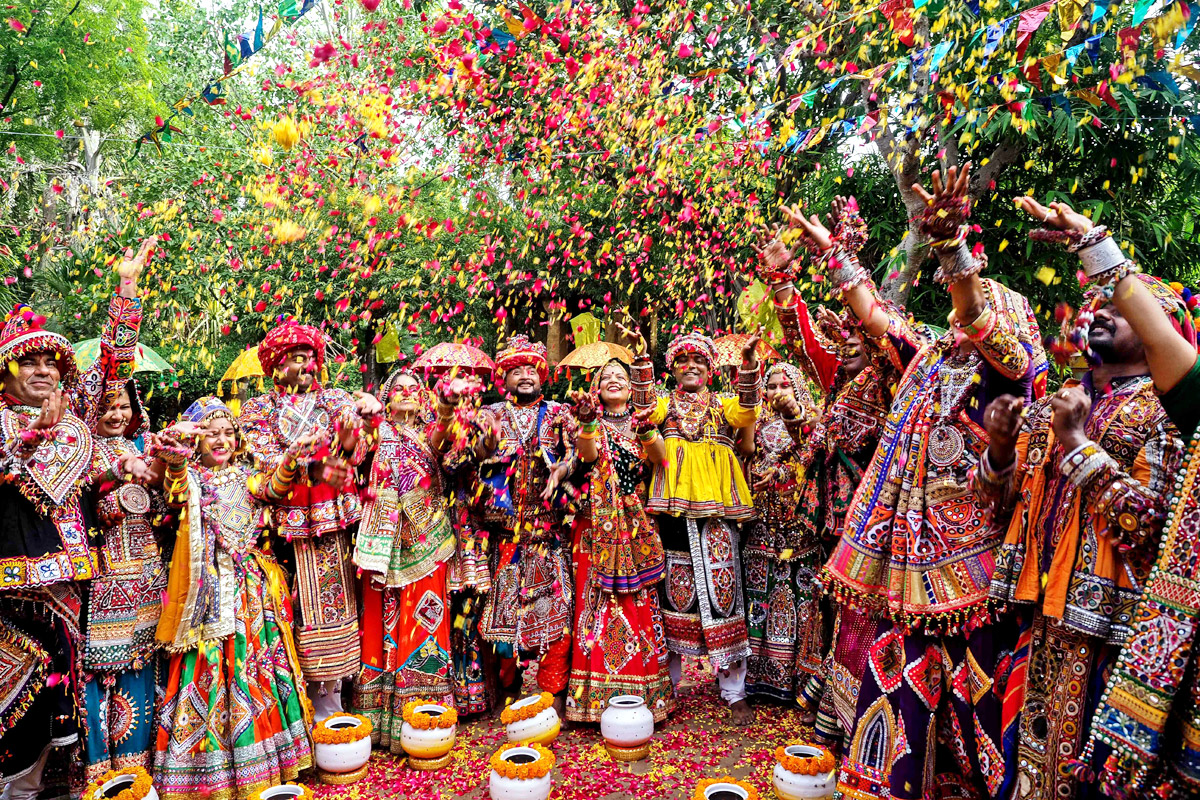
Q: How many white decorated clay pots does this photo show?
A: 9